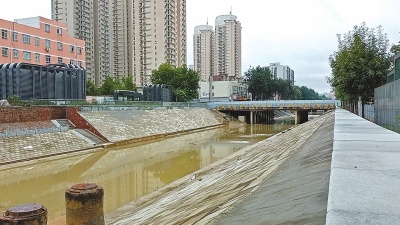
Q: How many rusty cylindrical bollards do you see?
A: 2